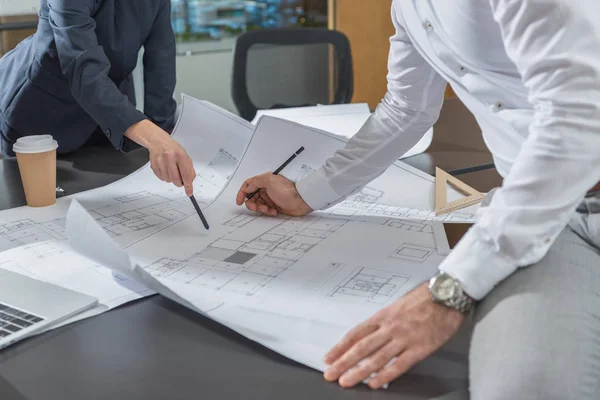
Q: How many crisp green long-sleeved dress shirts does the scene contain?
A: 0